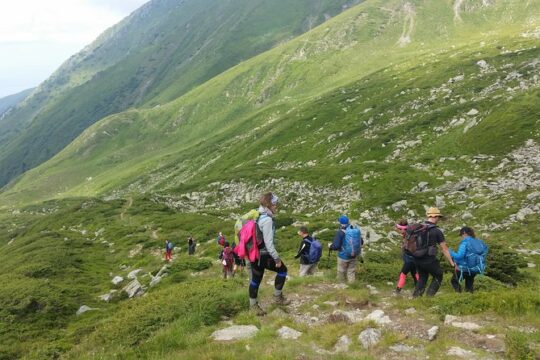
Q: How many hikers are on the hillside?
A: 11